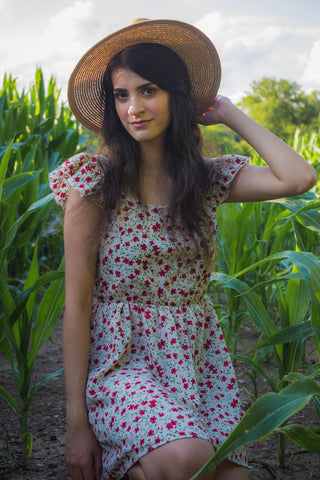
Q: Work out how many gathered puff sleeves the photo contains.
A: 2